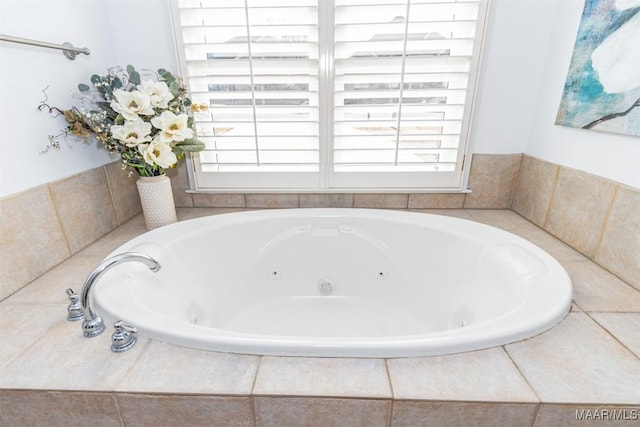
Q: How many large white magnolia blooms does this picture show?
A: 5